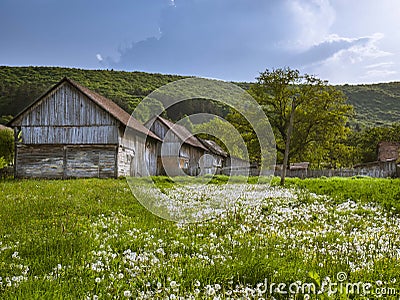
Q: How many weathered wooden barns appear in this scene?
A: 3